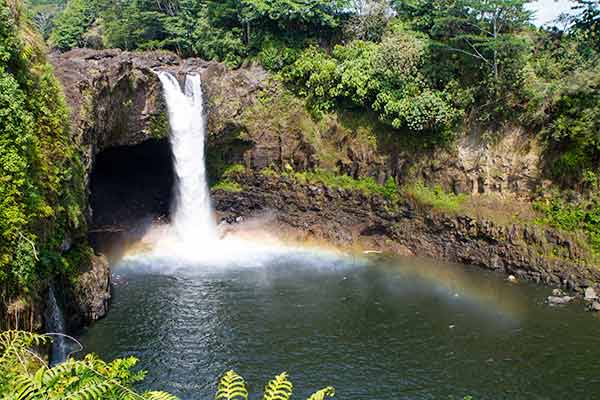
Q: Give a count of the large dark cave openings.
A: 1